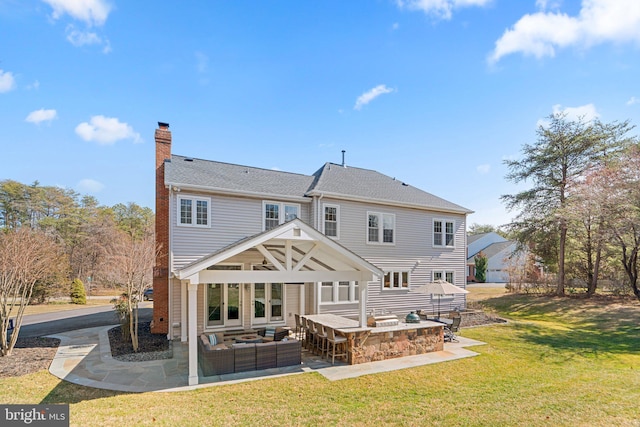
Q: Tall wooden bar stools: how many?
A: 5